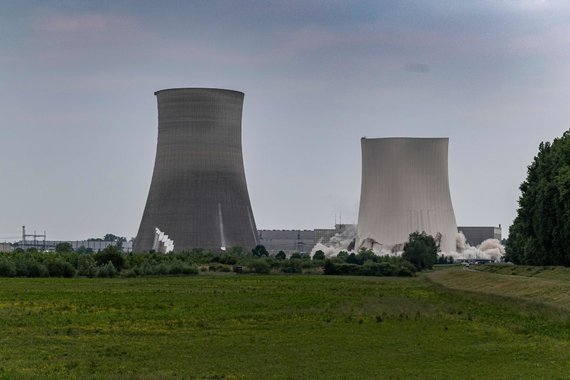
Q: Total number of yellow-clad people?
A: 0